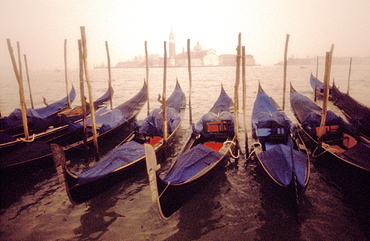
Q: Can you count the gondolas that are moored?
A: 9